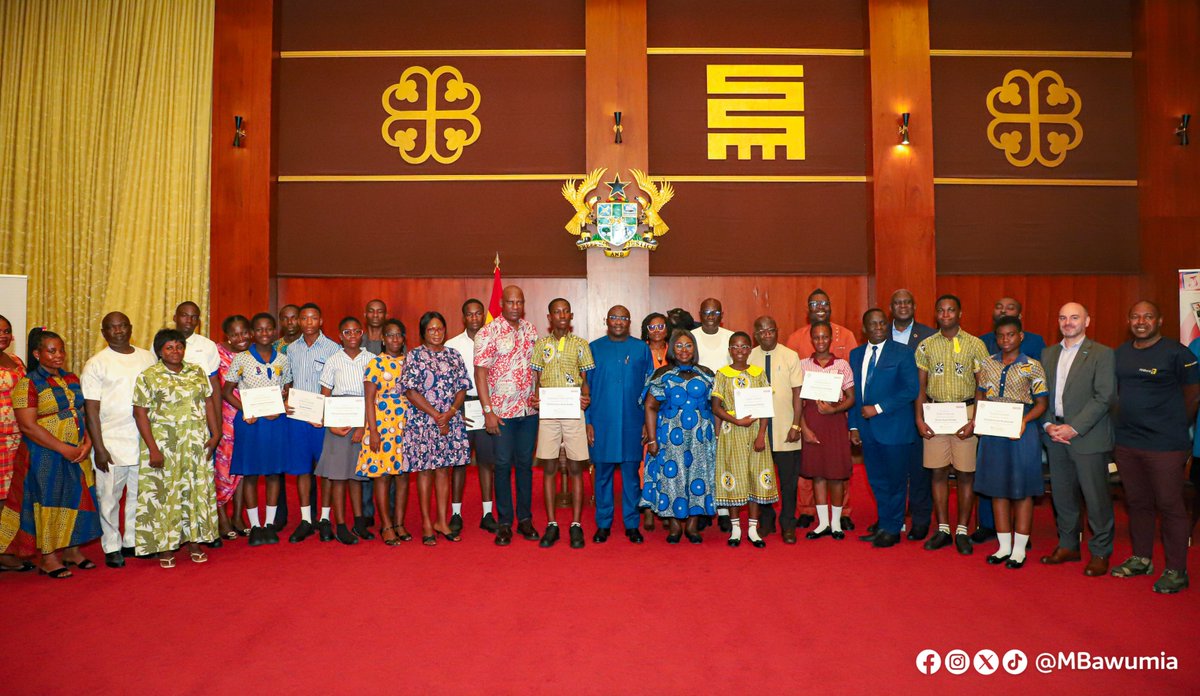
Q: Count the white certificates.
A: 9